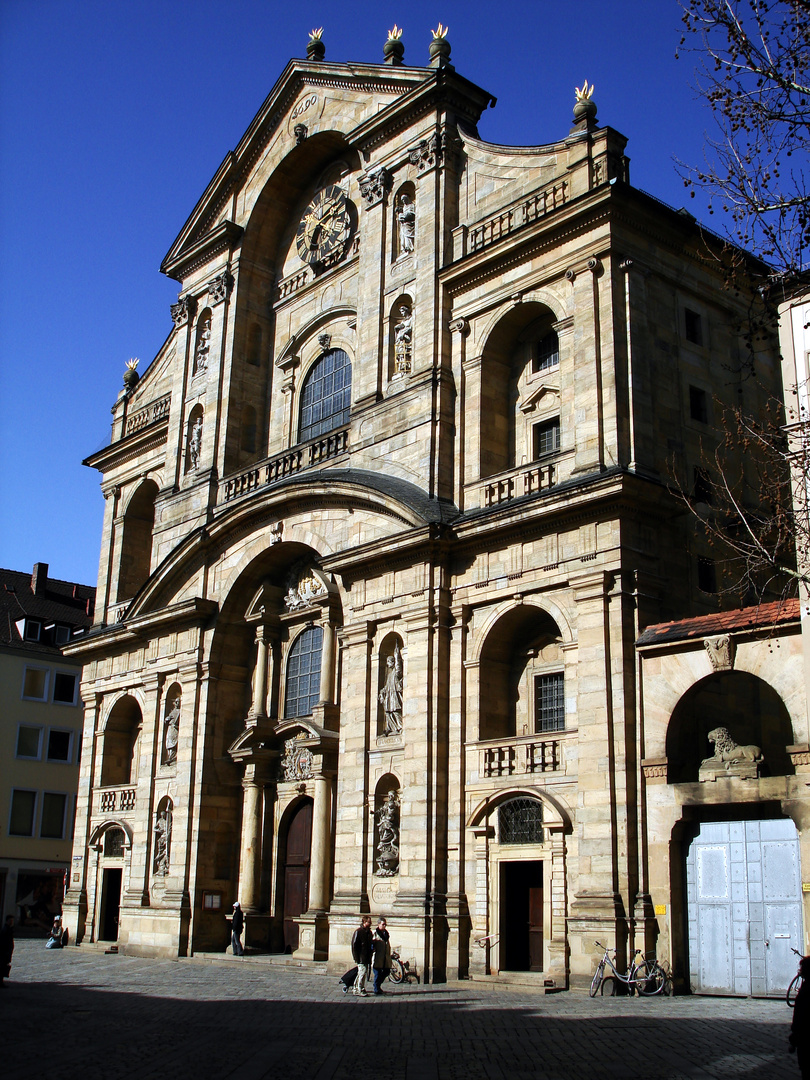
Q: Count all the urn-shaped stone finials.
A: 5